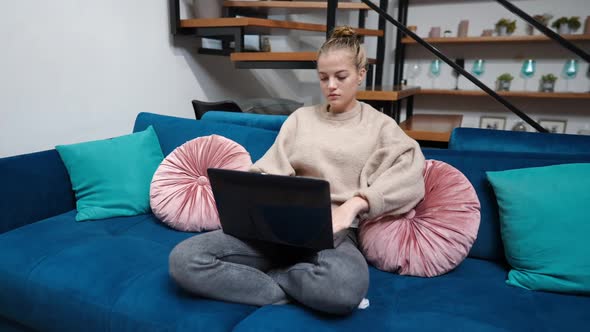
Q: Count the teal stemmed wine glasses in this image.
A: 4